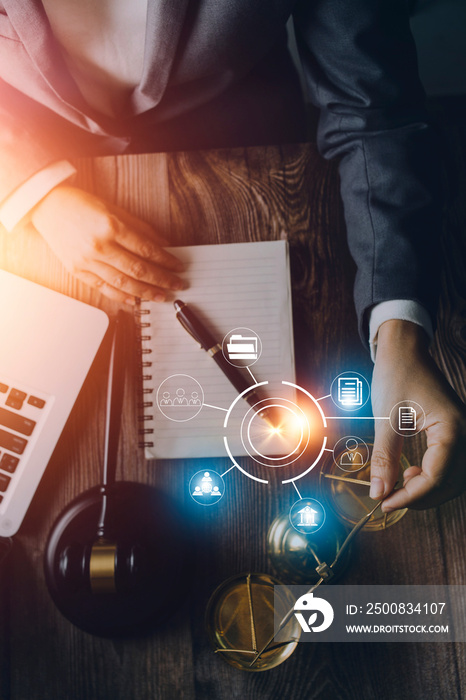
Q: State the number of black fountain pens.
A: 1